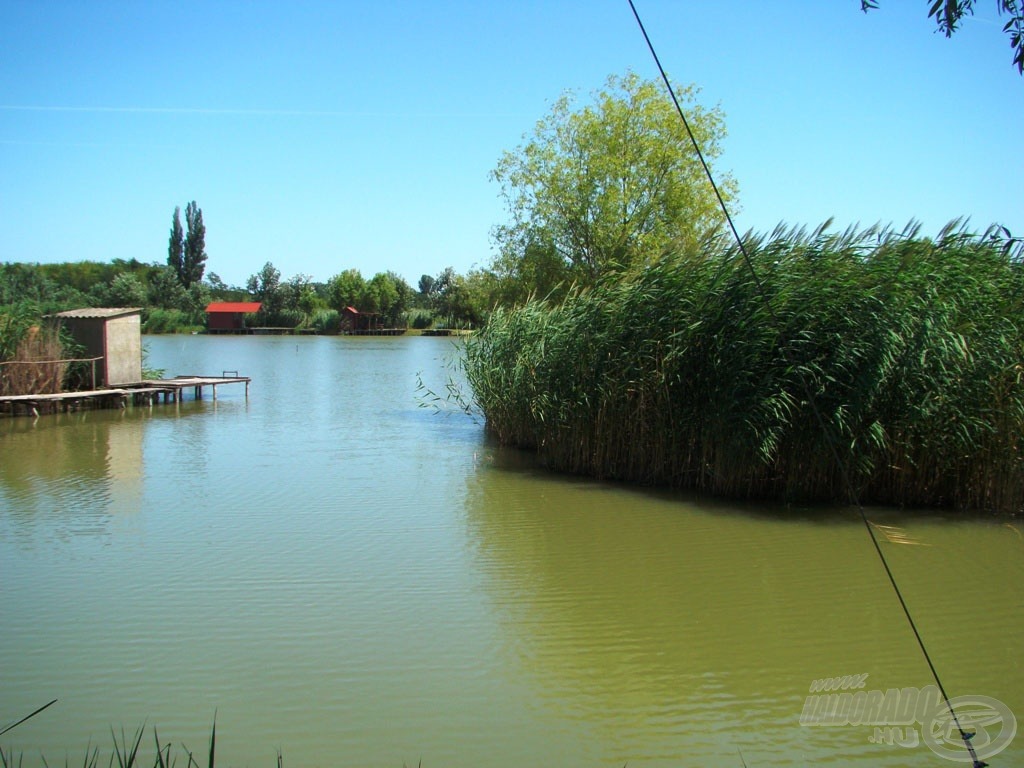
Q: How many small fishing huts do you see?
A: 3